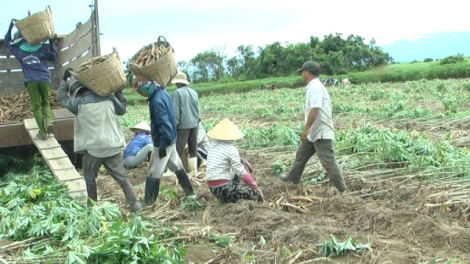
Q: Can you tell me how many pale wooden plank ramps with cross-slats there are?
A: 1